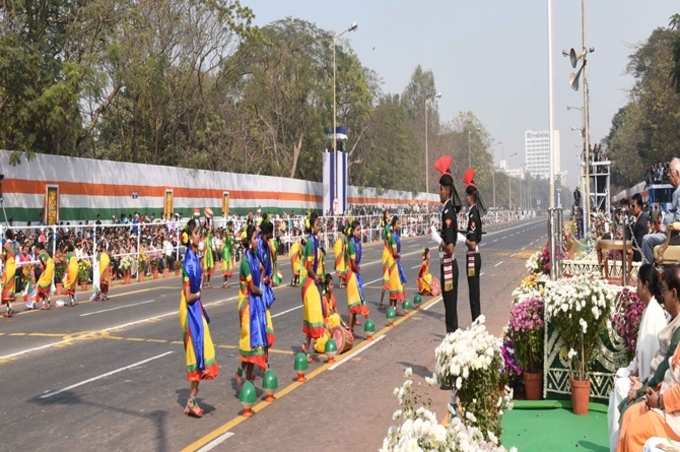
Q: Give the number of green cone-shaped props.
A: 8